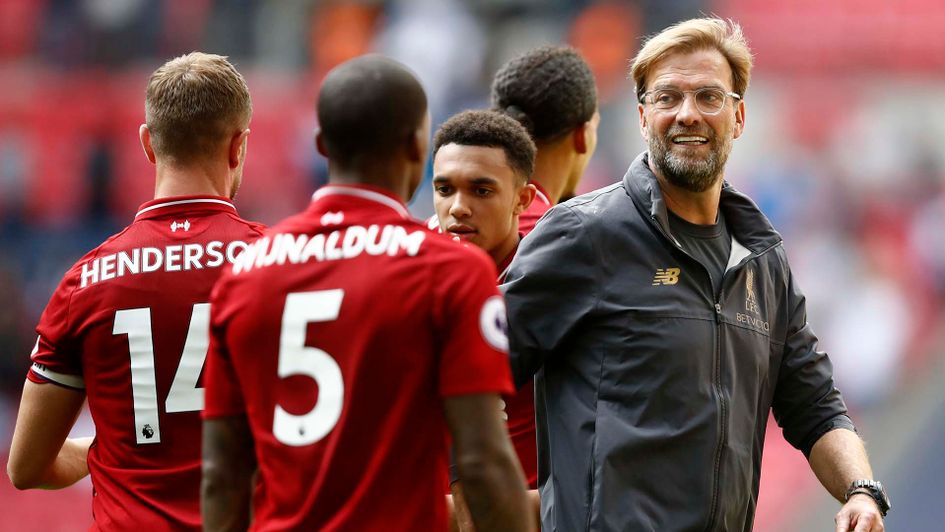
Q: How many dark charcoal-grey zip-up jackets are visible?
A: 1